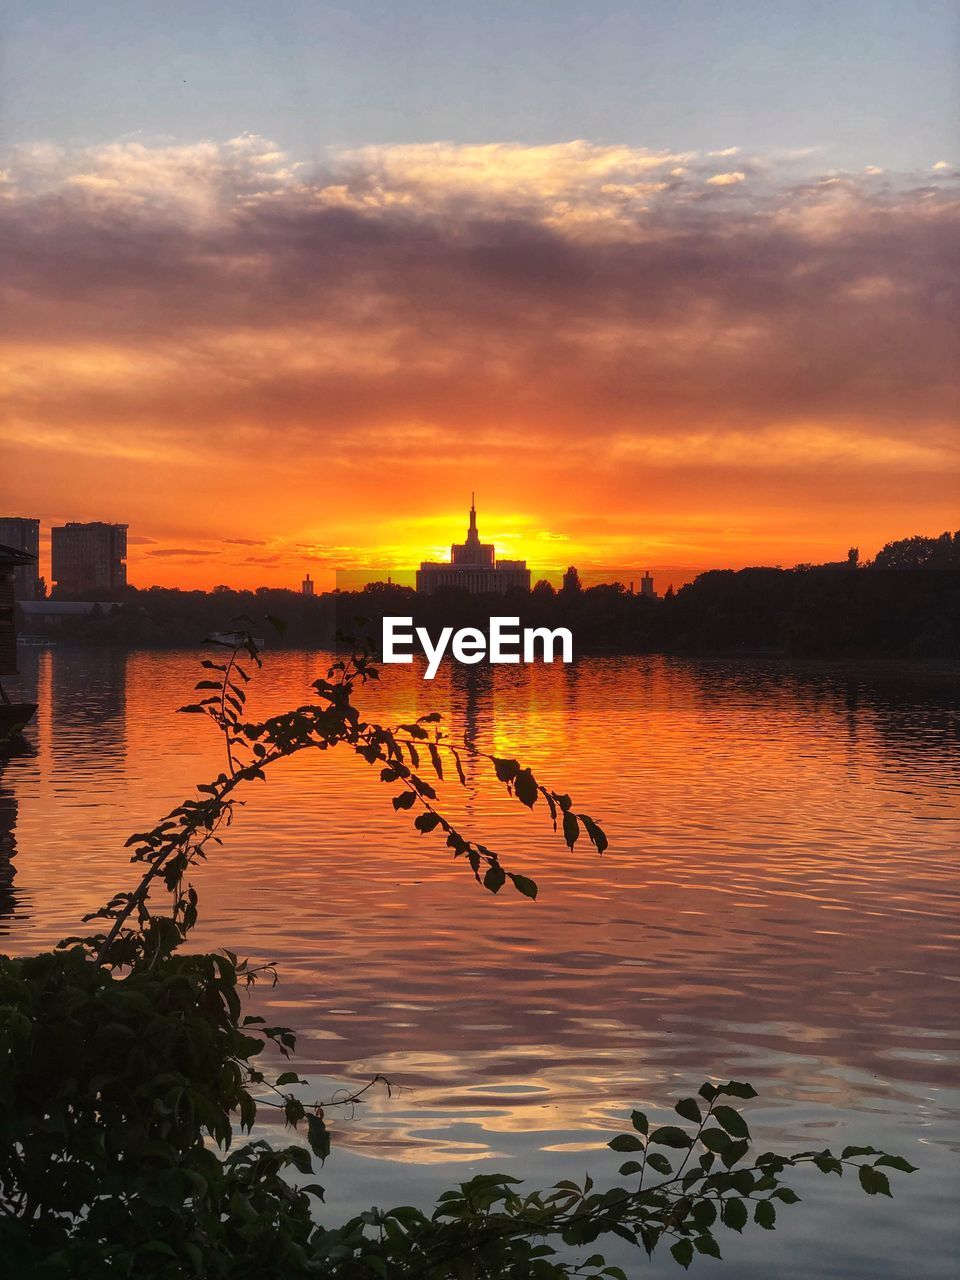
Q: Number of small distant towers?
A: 2